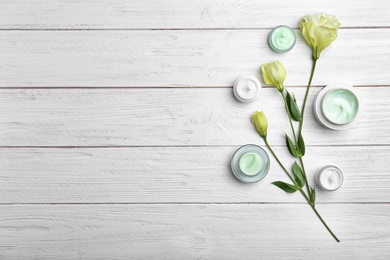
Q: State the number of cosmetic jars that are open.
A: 5